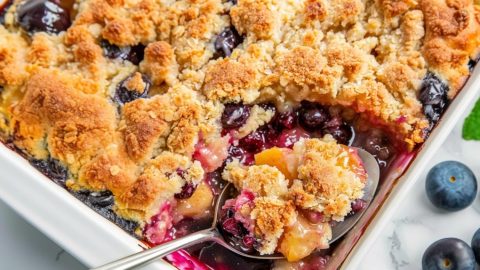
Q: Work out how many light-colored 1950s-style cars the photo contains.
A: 0